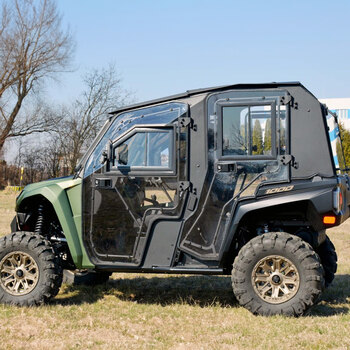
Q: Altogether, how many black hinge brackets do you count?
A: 4